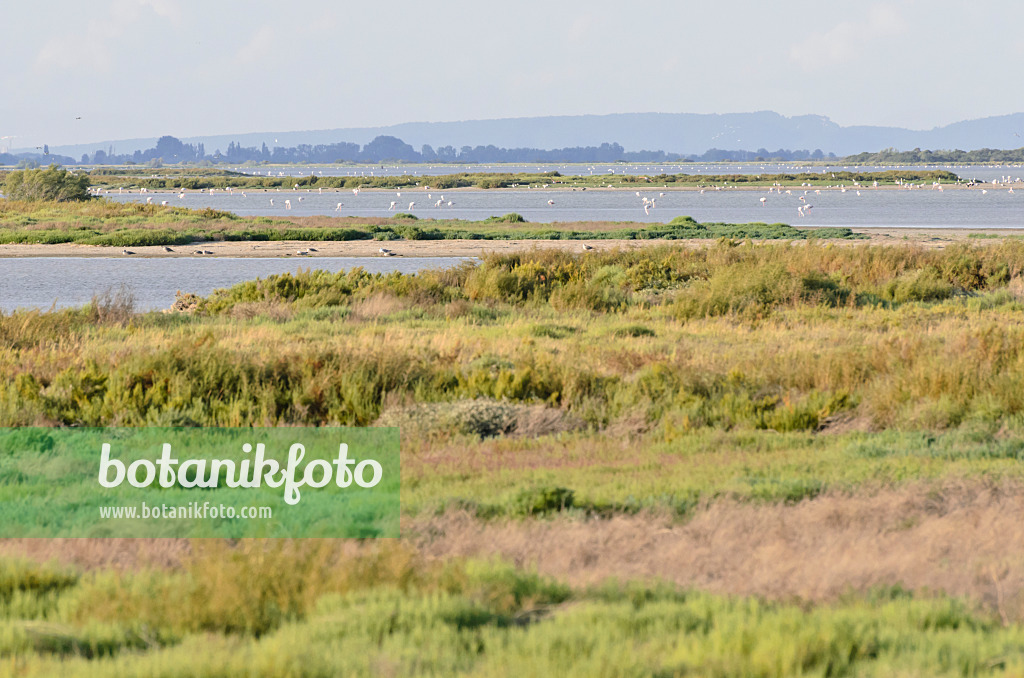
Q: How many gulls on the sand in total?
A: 9